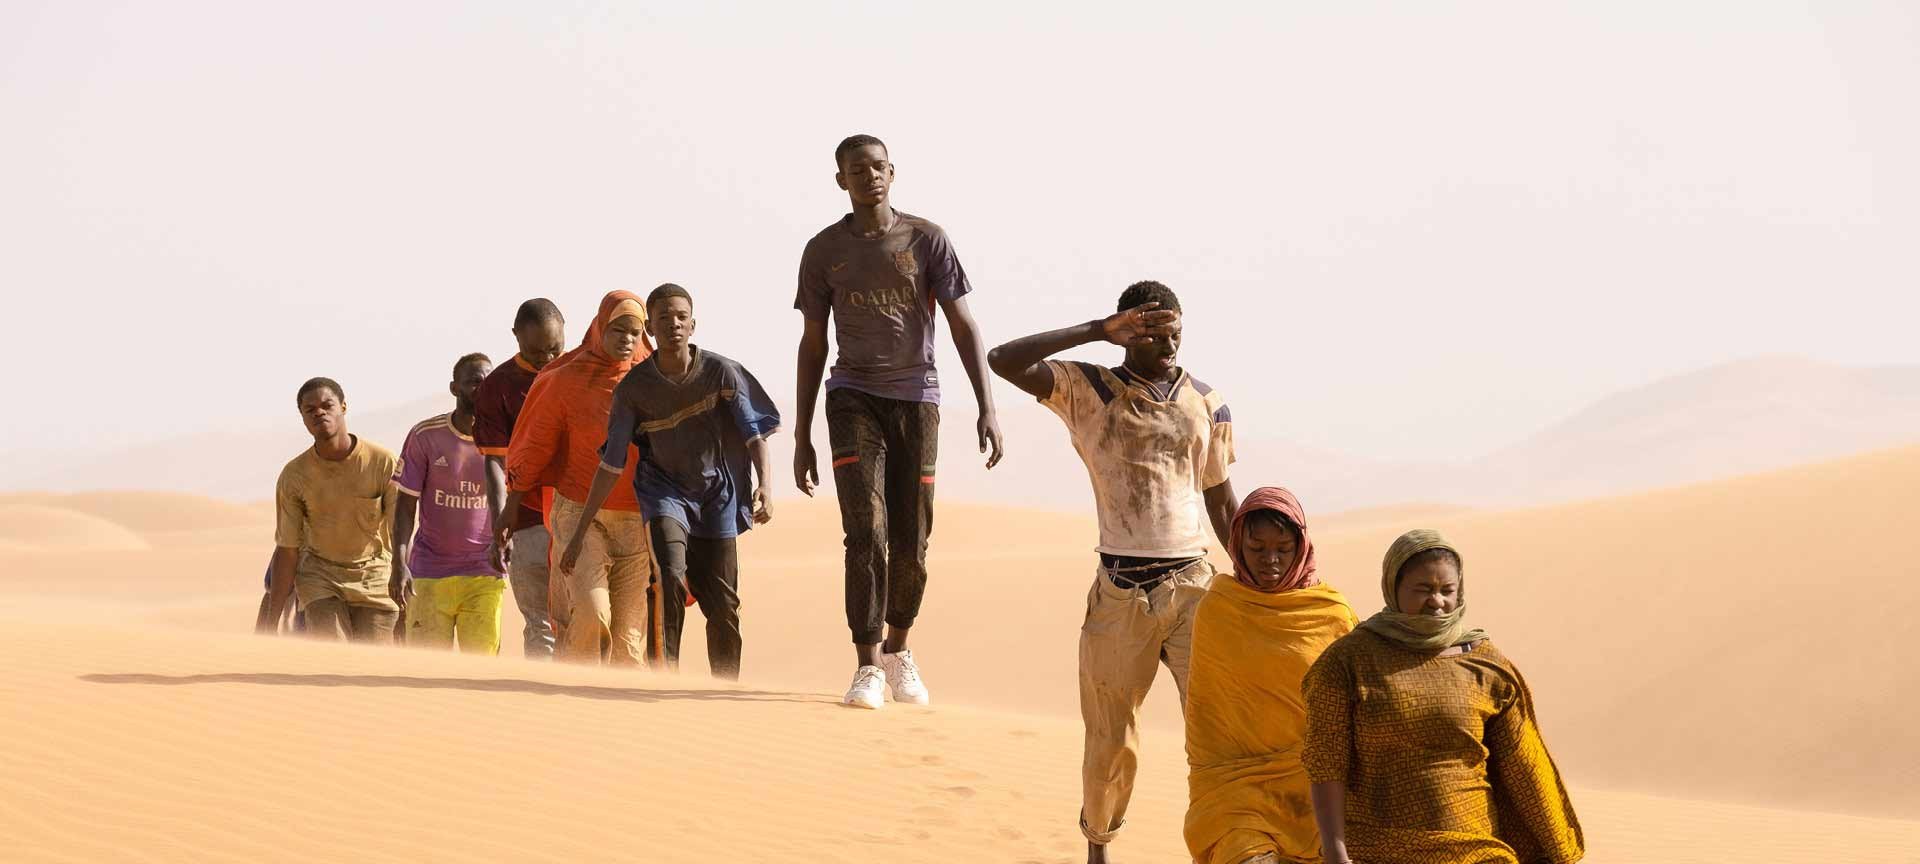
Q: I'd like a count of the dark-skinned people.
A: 9